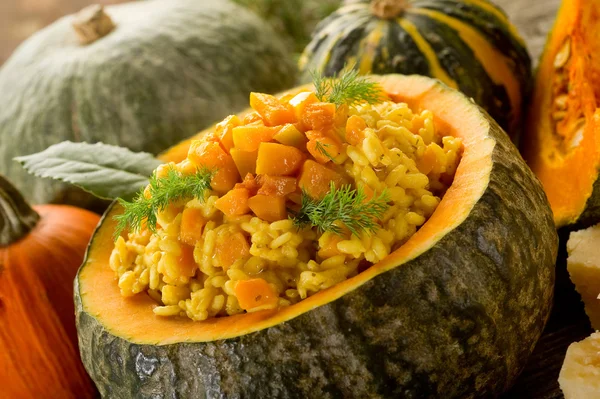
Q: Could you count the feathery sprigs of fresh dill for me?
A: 3